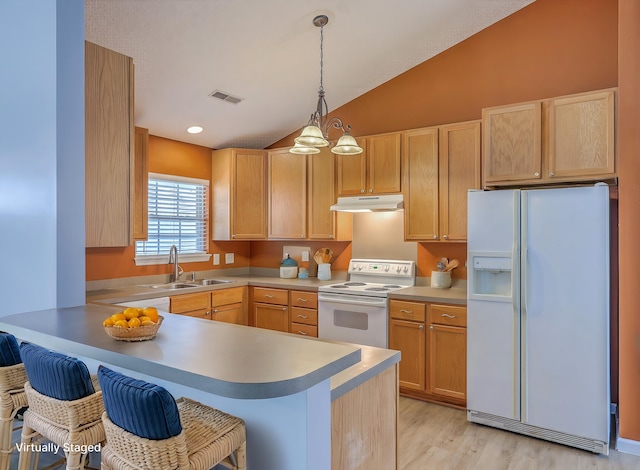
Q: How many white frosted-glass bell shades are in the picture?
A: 3